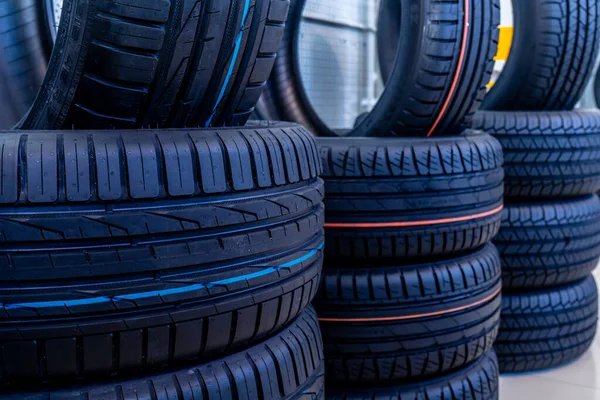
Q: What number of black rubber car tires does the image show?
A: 11